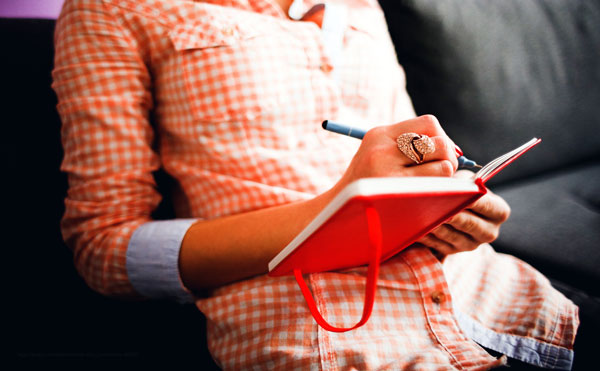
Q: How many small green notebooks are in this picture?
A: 0